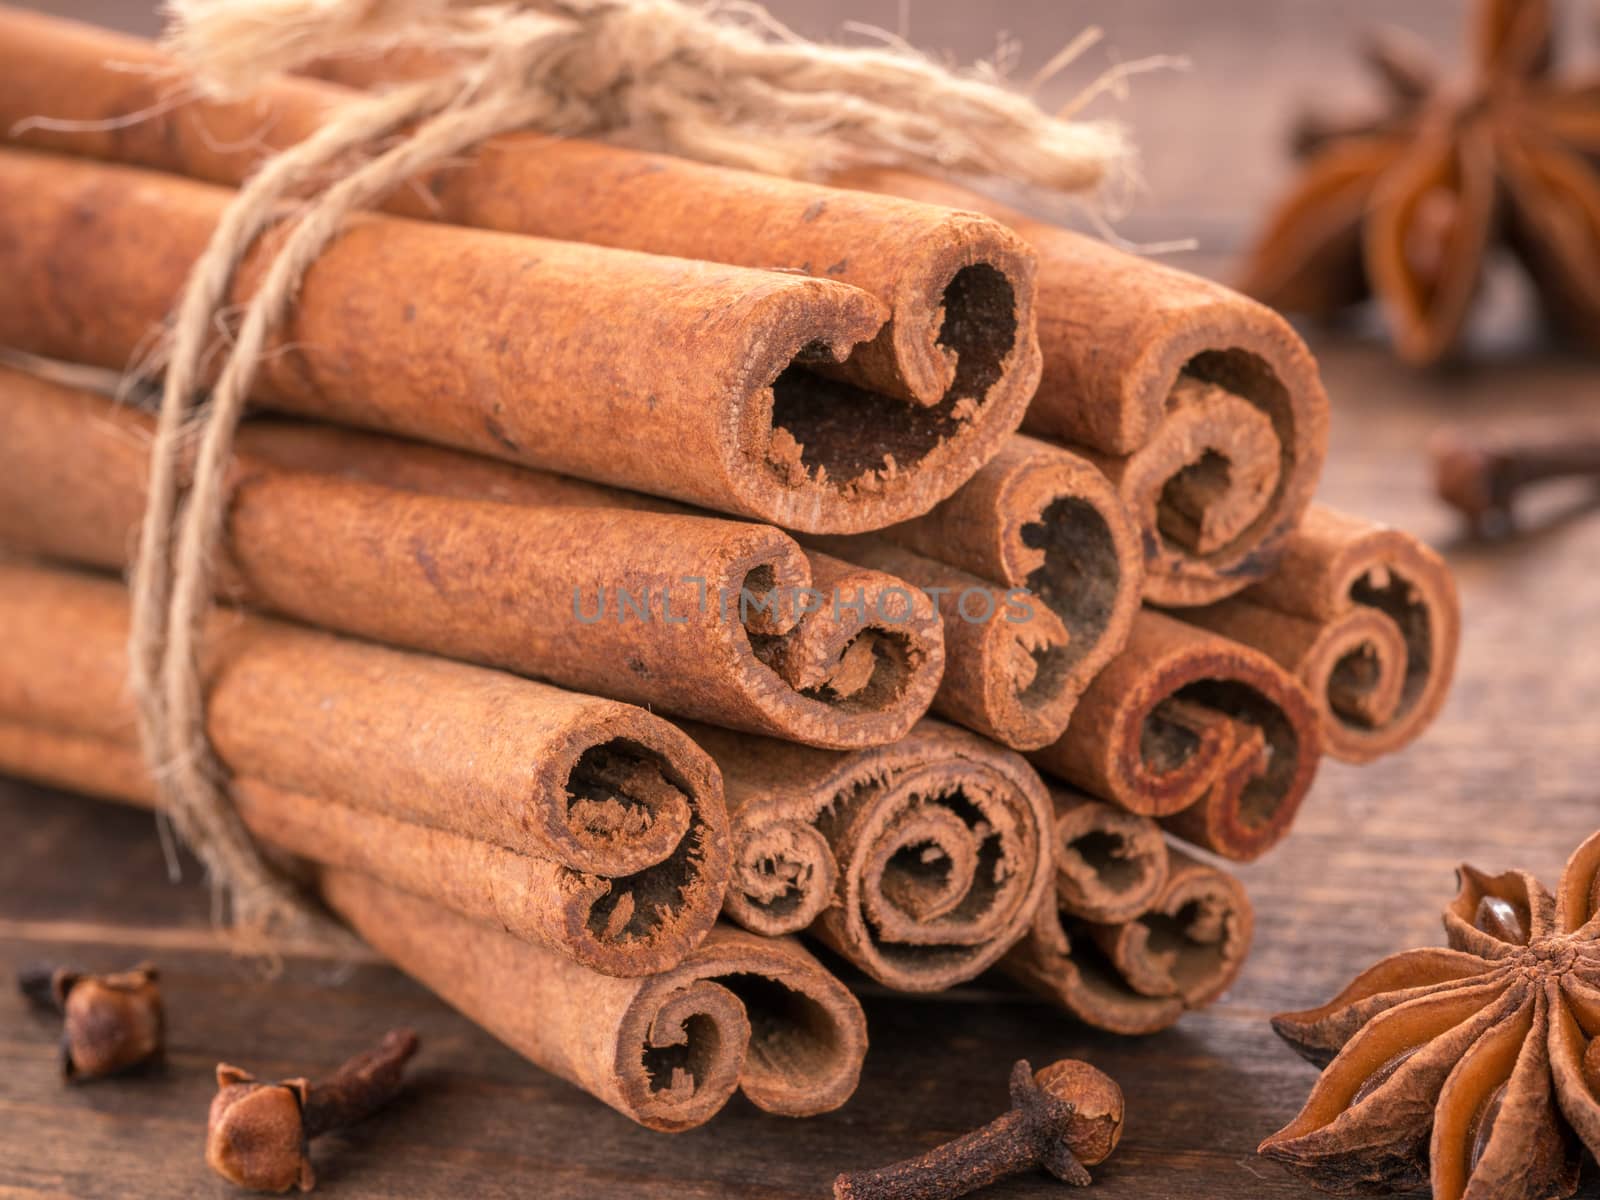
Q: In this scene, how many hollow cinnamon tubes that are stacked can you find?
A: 10